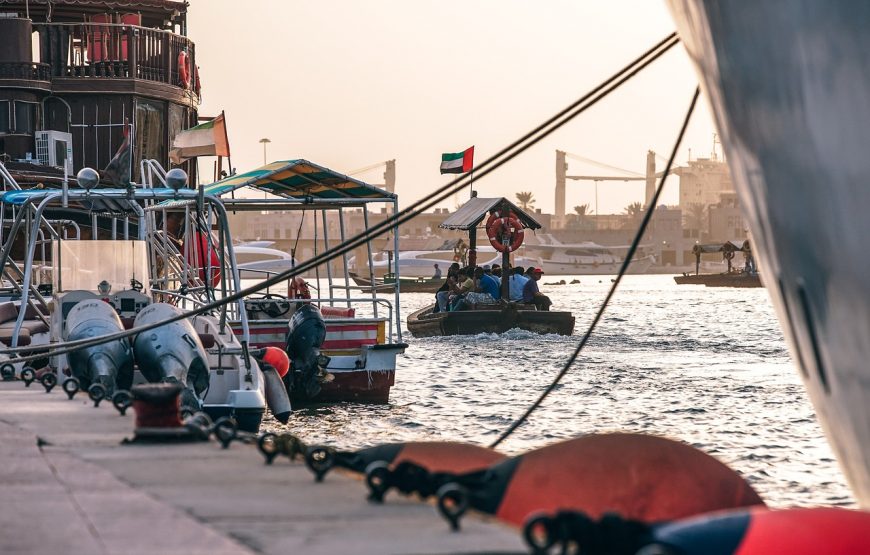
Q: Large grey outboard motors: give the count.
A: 2